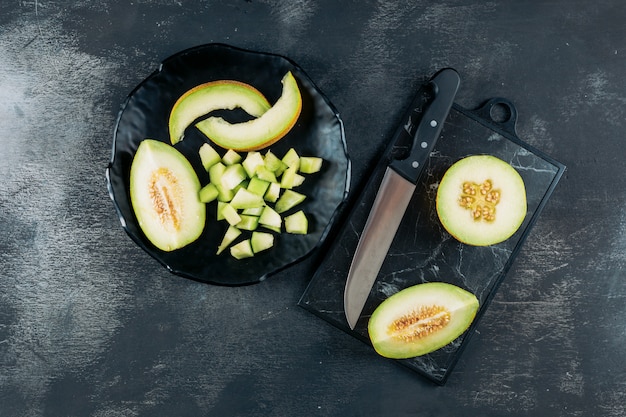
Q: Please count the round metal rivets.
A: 3